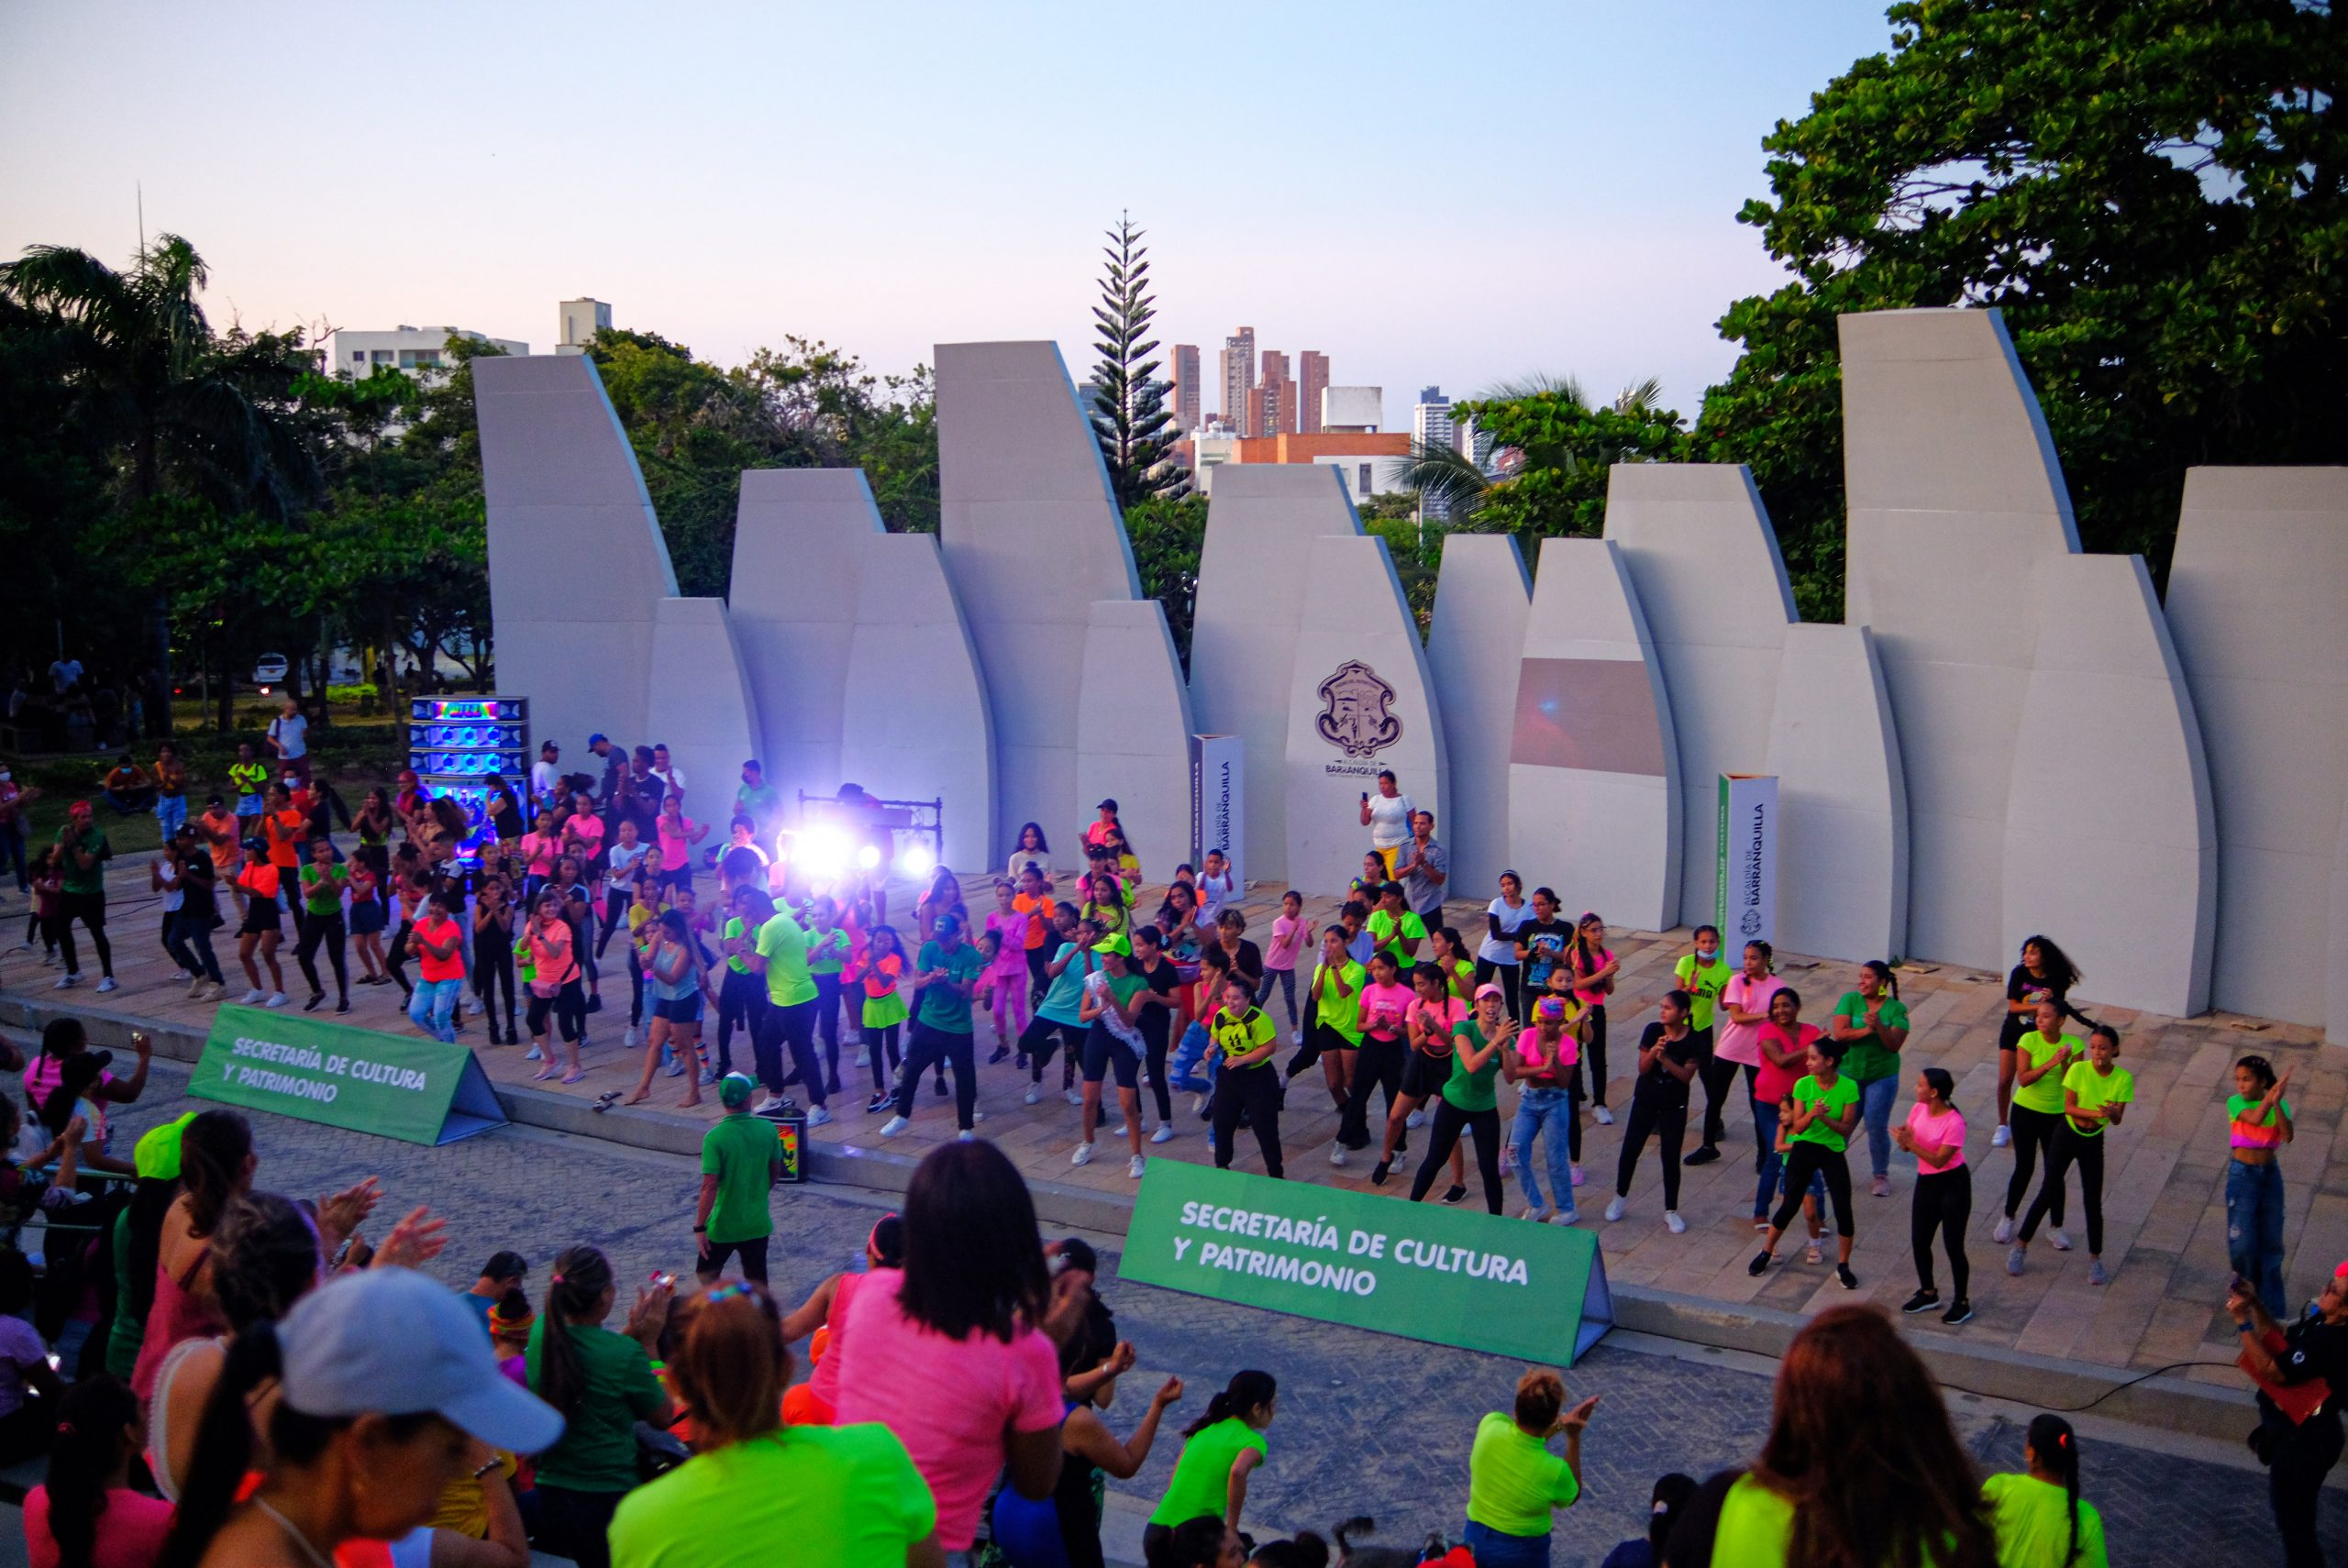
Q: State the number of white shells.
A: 15